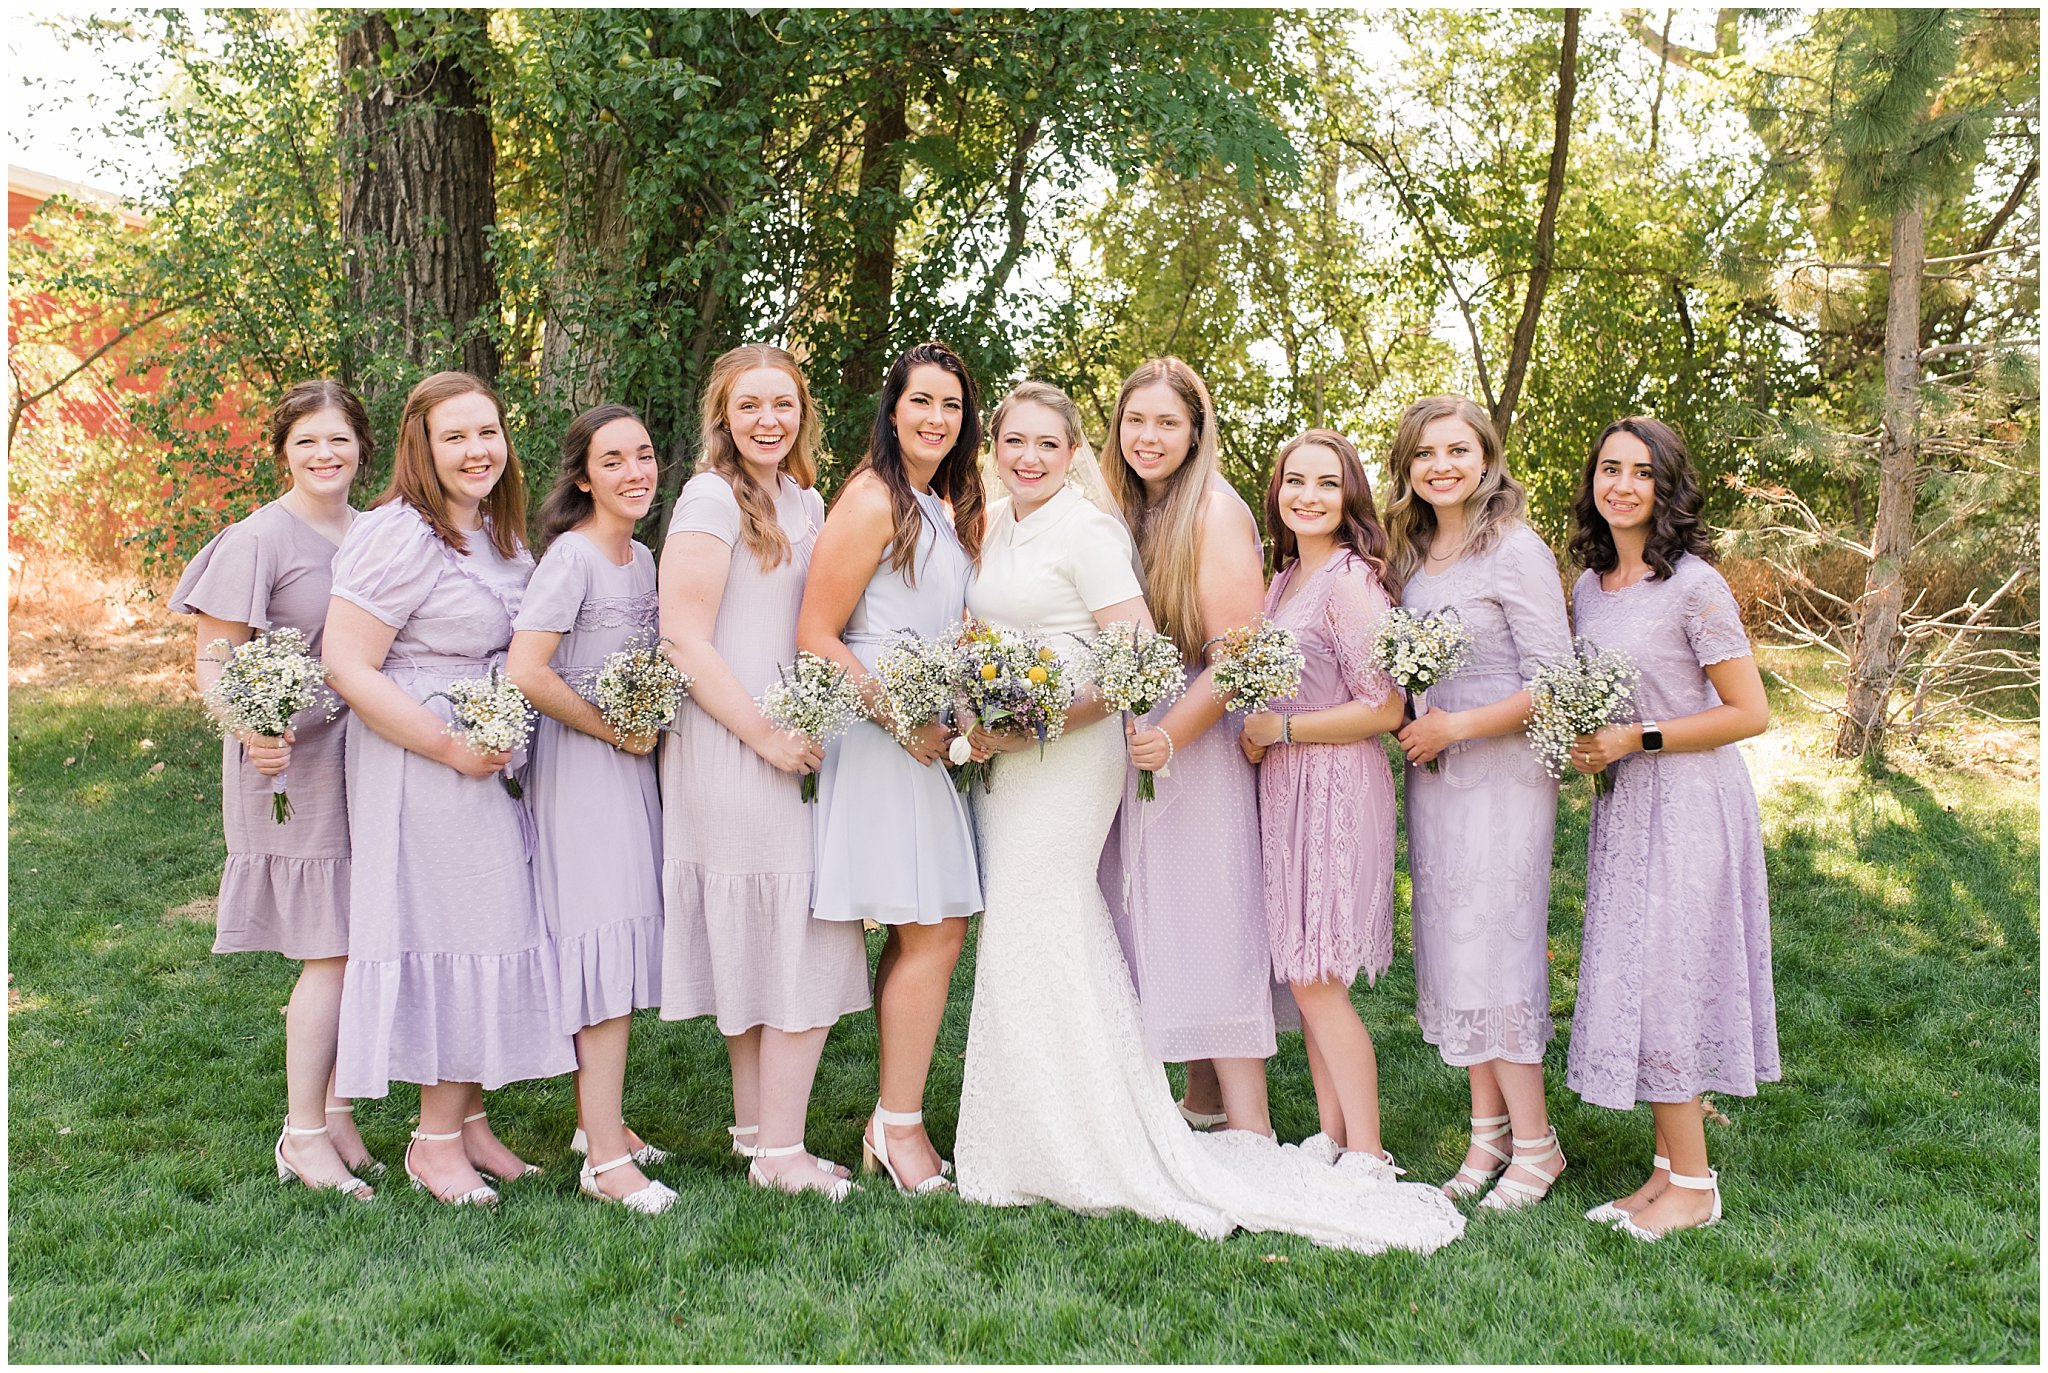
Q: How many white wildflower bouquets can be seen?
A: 9